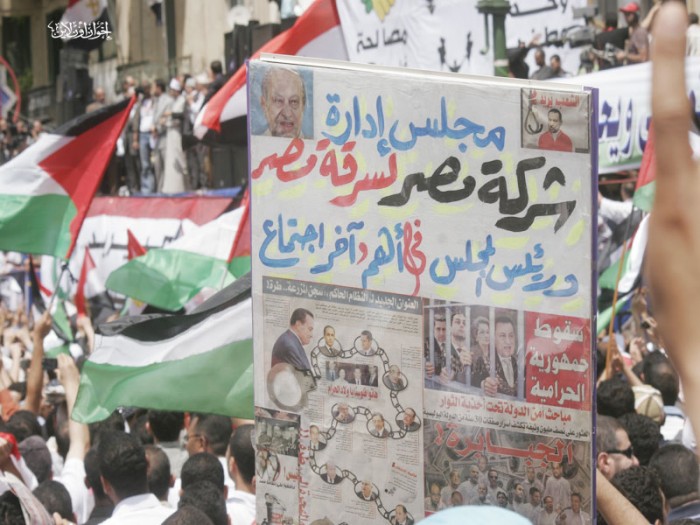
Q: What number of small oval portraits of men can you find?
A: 10